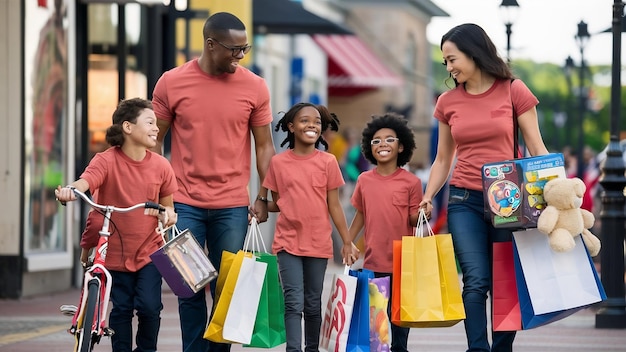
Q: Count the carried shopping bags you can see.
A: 12